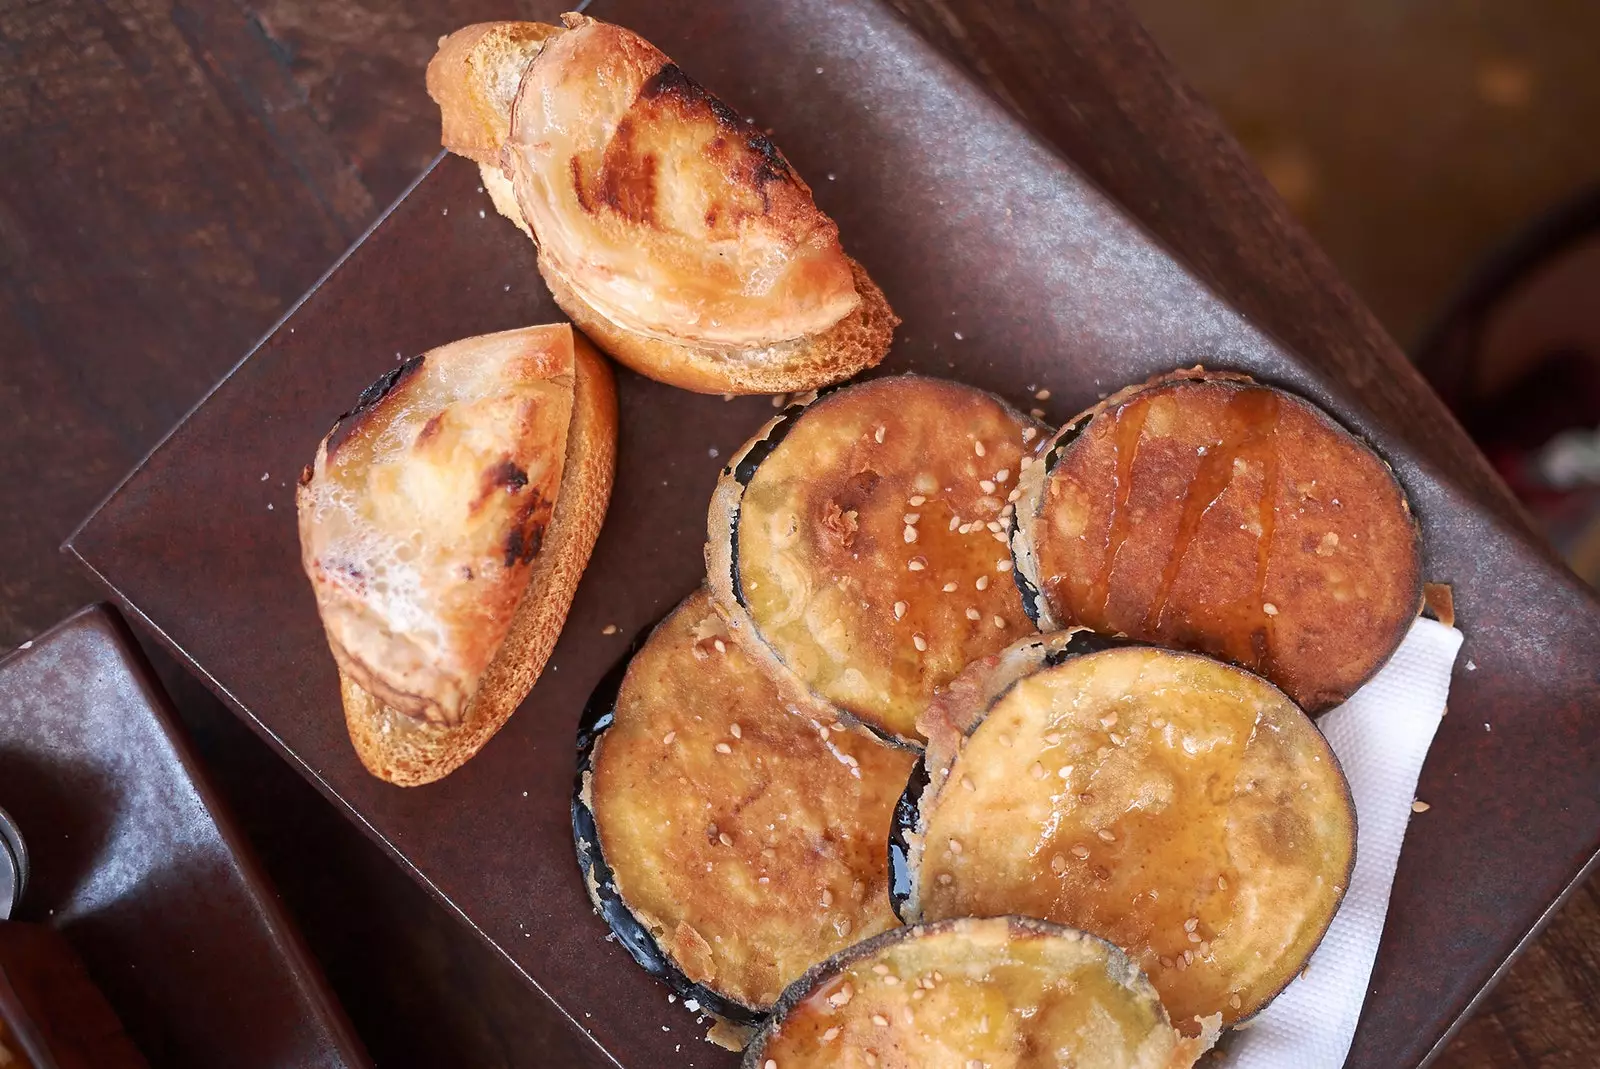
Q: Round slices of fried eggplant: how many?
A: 5